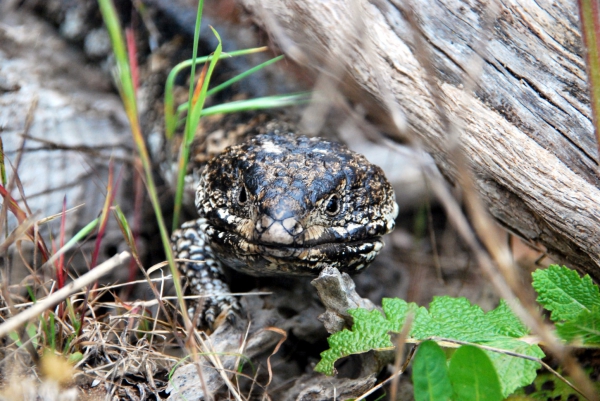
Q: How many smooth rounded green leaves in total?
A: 2